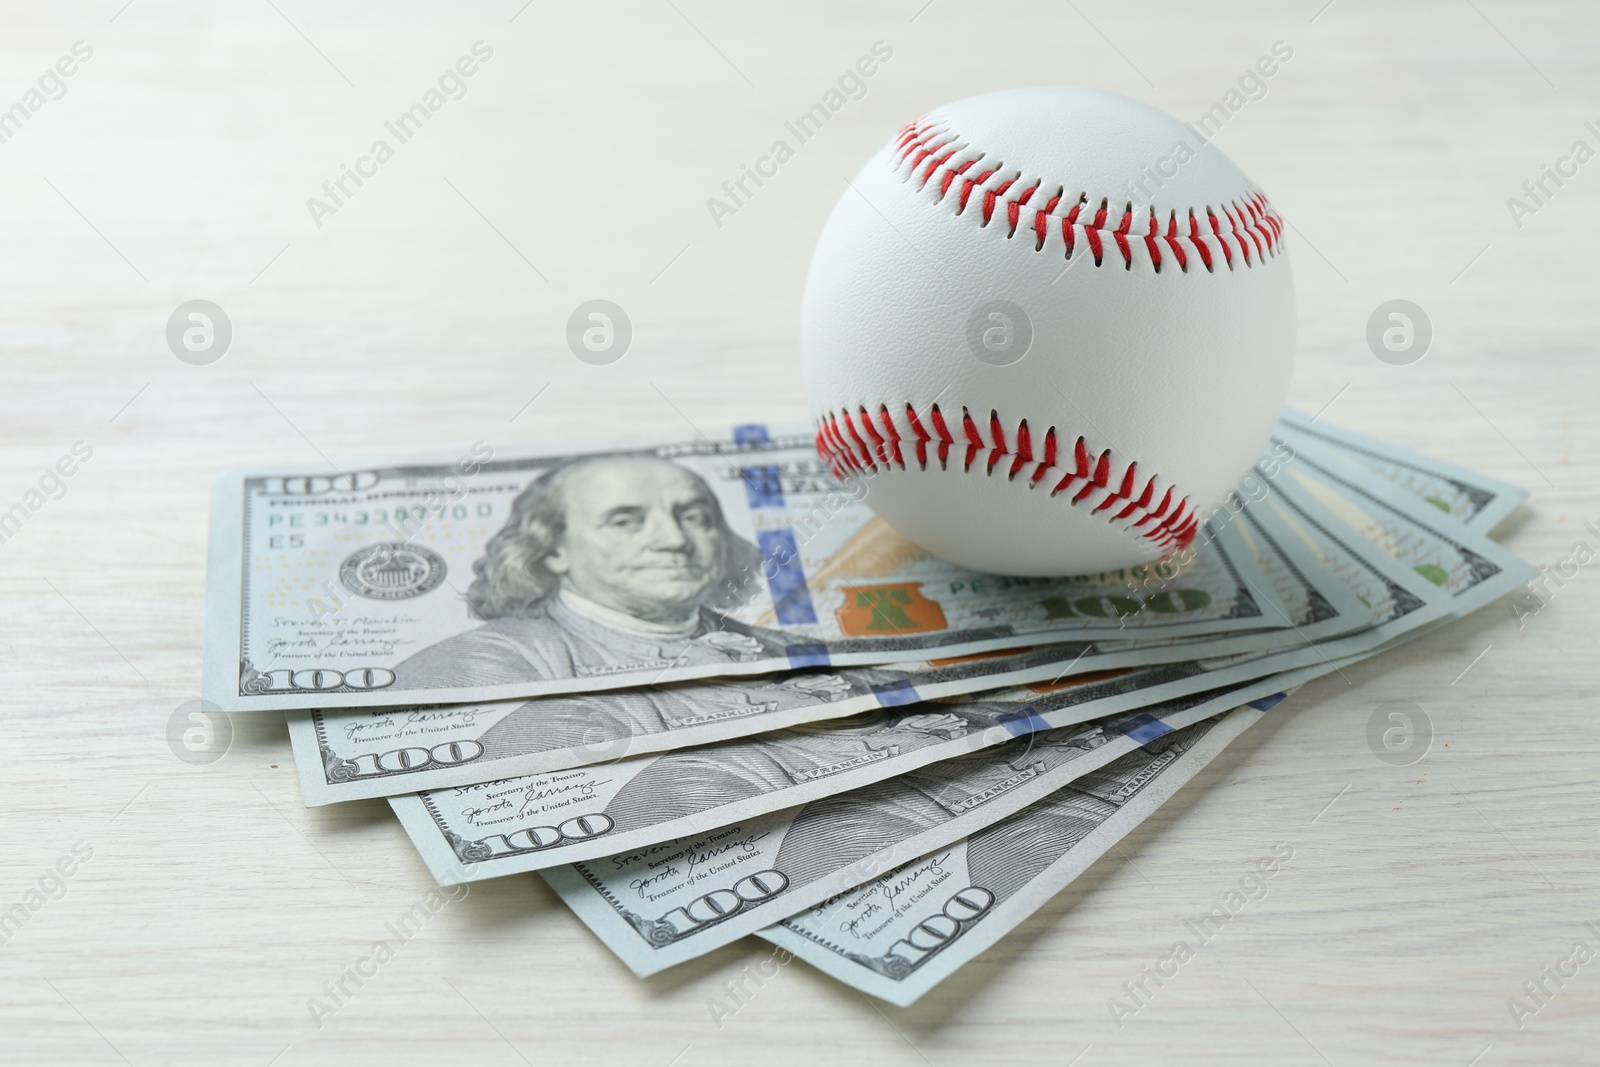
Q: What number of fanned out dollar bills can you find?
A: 5